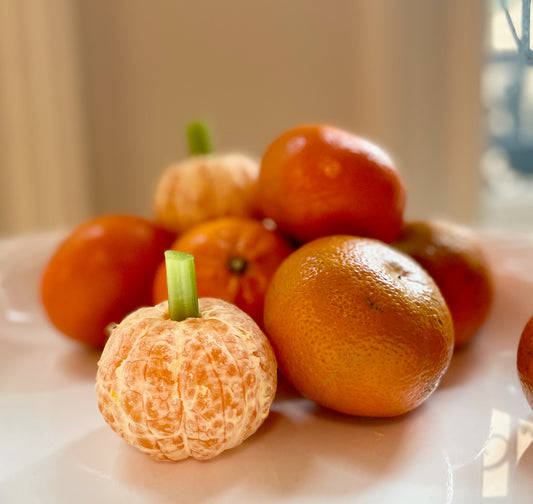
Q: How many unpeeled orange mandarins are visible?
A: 6